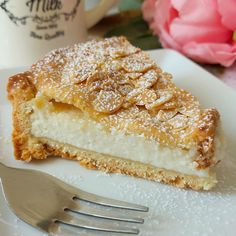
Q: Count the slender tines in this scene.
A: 4